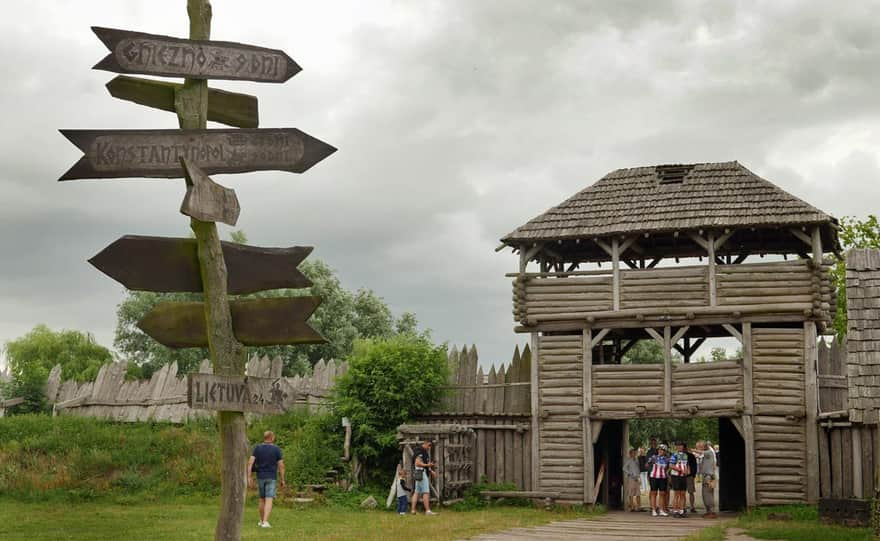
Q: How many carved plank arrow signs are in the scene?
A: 7